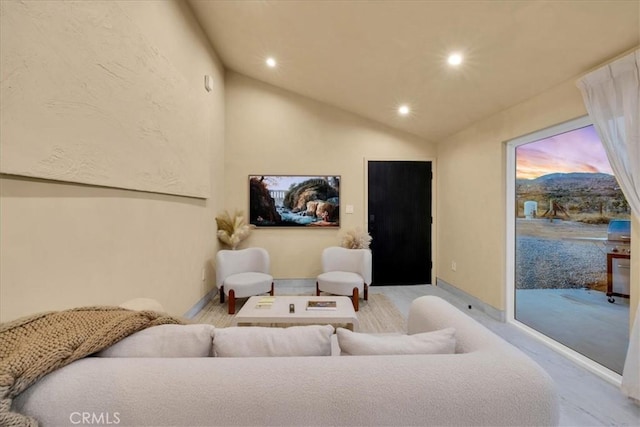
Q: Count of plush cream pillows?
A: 3